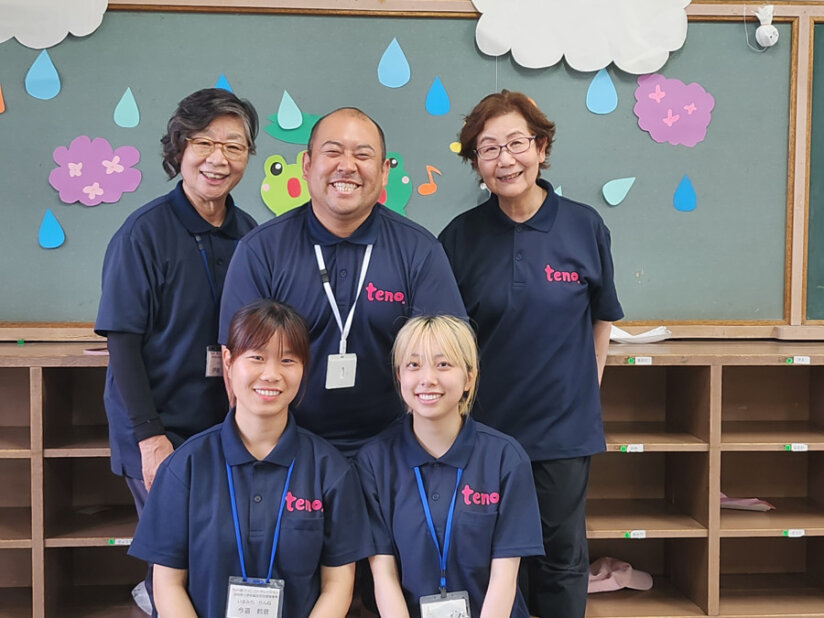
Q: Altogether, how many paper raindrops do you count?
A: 11